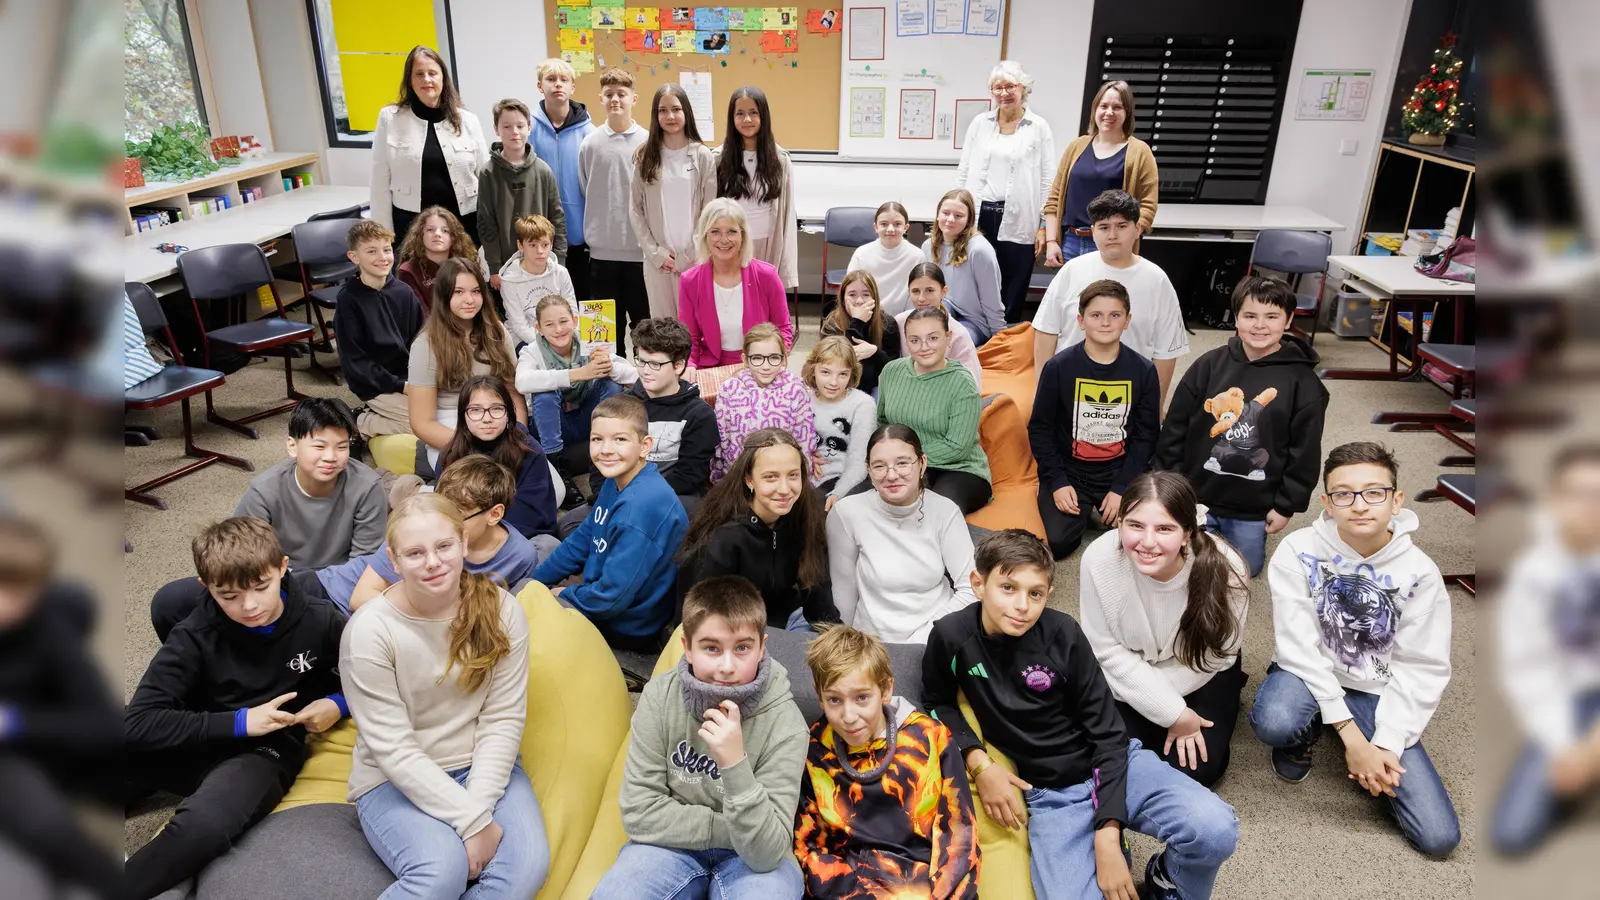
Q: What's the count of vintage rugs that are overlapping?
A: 0